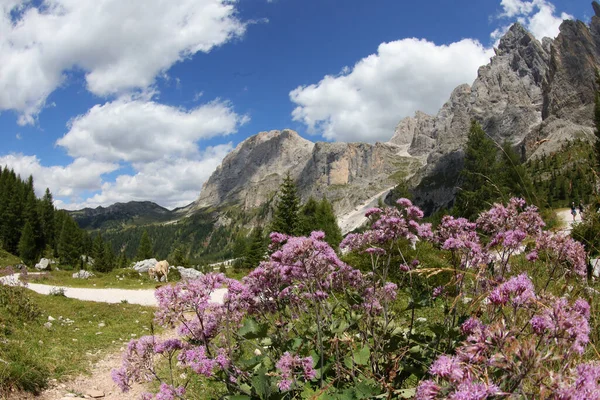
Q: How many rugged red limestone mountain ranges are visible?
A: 0